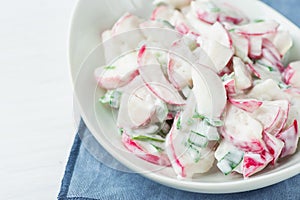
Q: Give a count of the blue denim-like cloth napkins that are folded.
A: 1